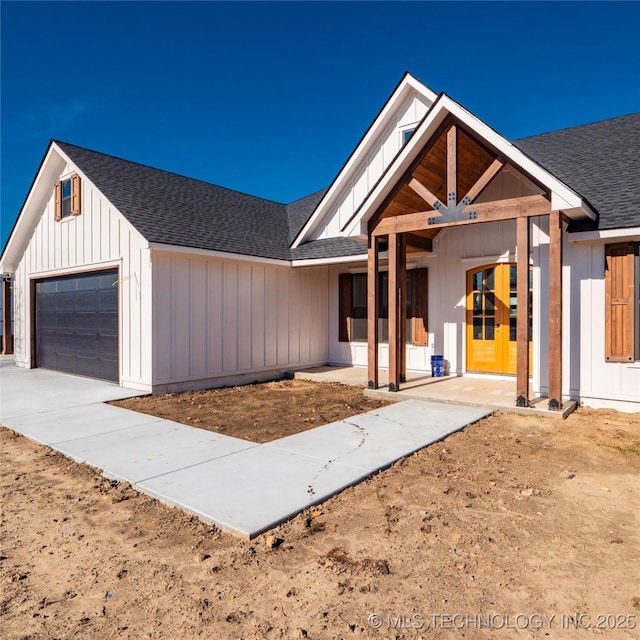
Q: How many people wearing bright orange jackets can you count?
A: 0